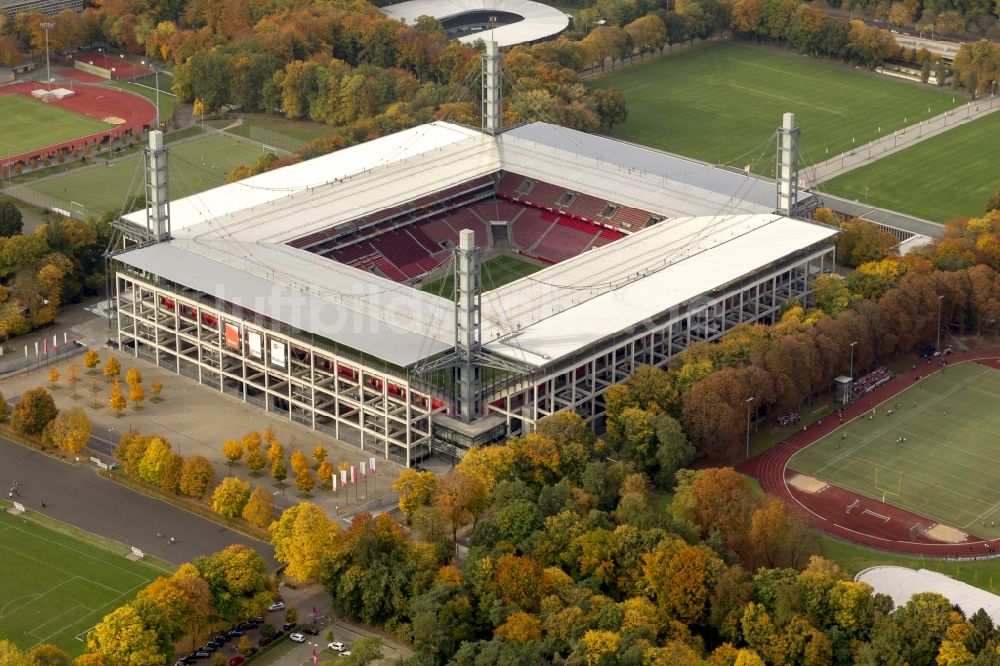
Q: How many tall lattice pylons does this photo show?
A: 4